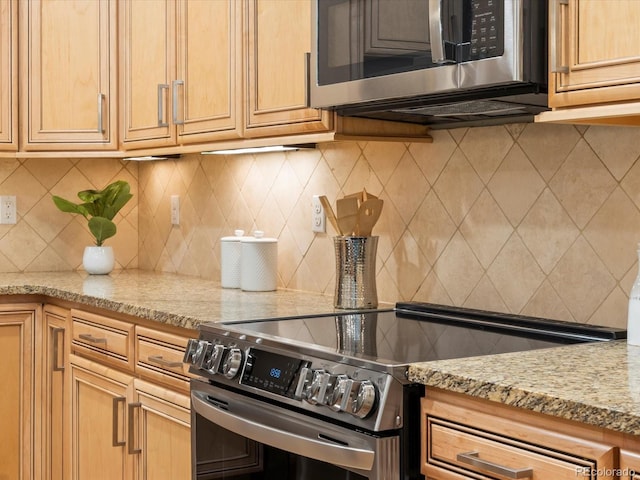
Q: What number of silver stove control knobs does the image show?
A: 6